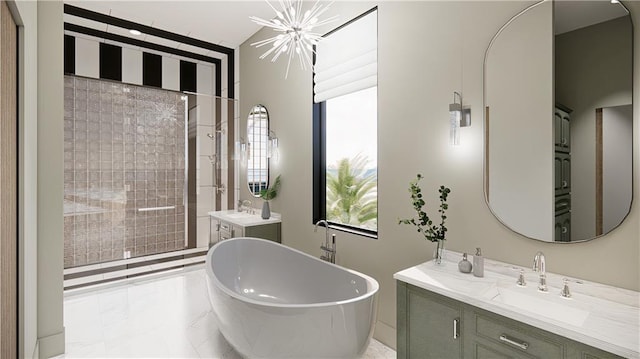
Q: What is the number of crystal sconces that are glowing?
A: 3